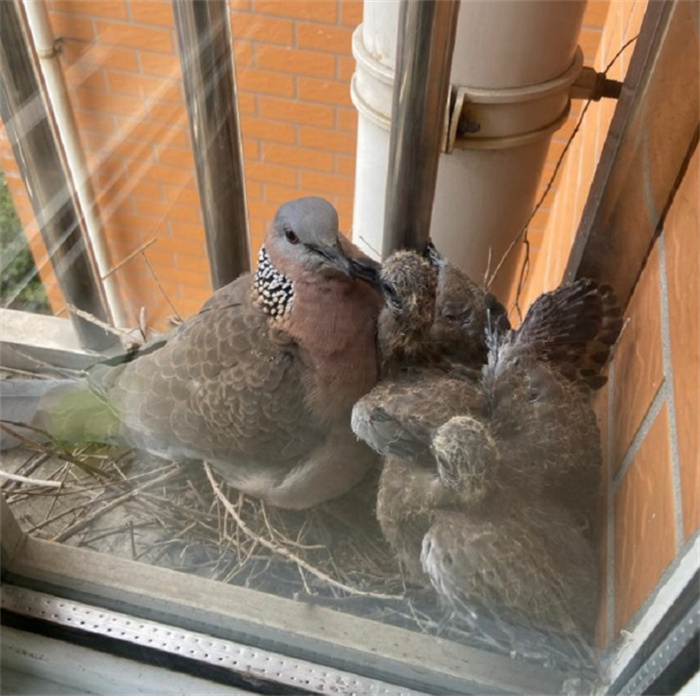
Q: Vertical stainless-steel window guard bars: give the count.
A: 3